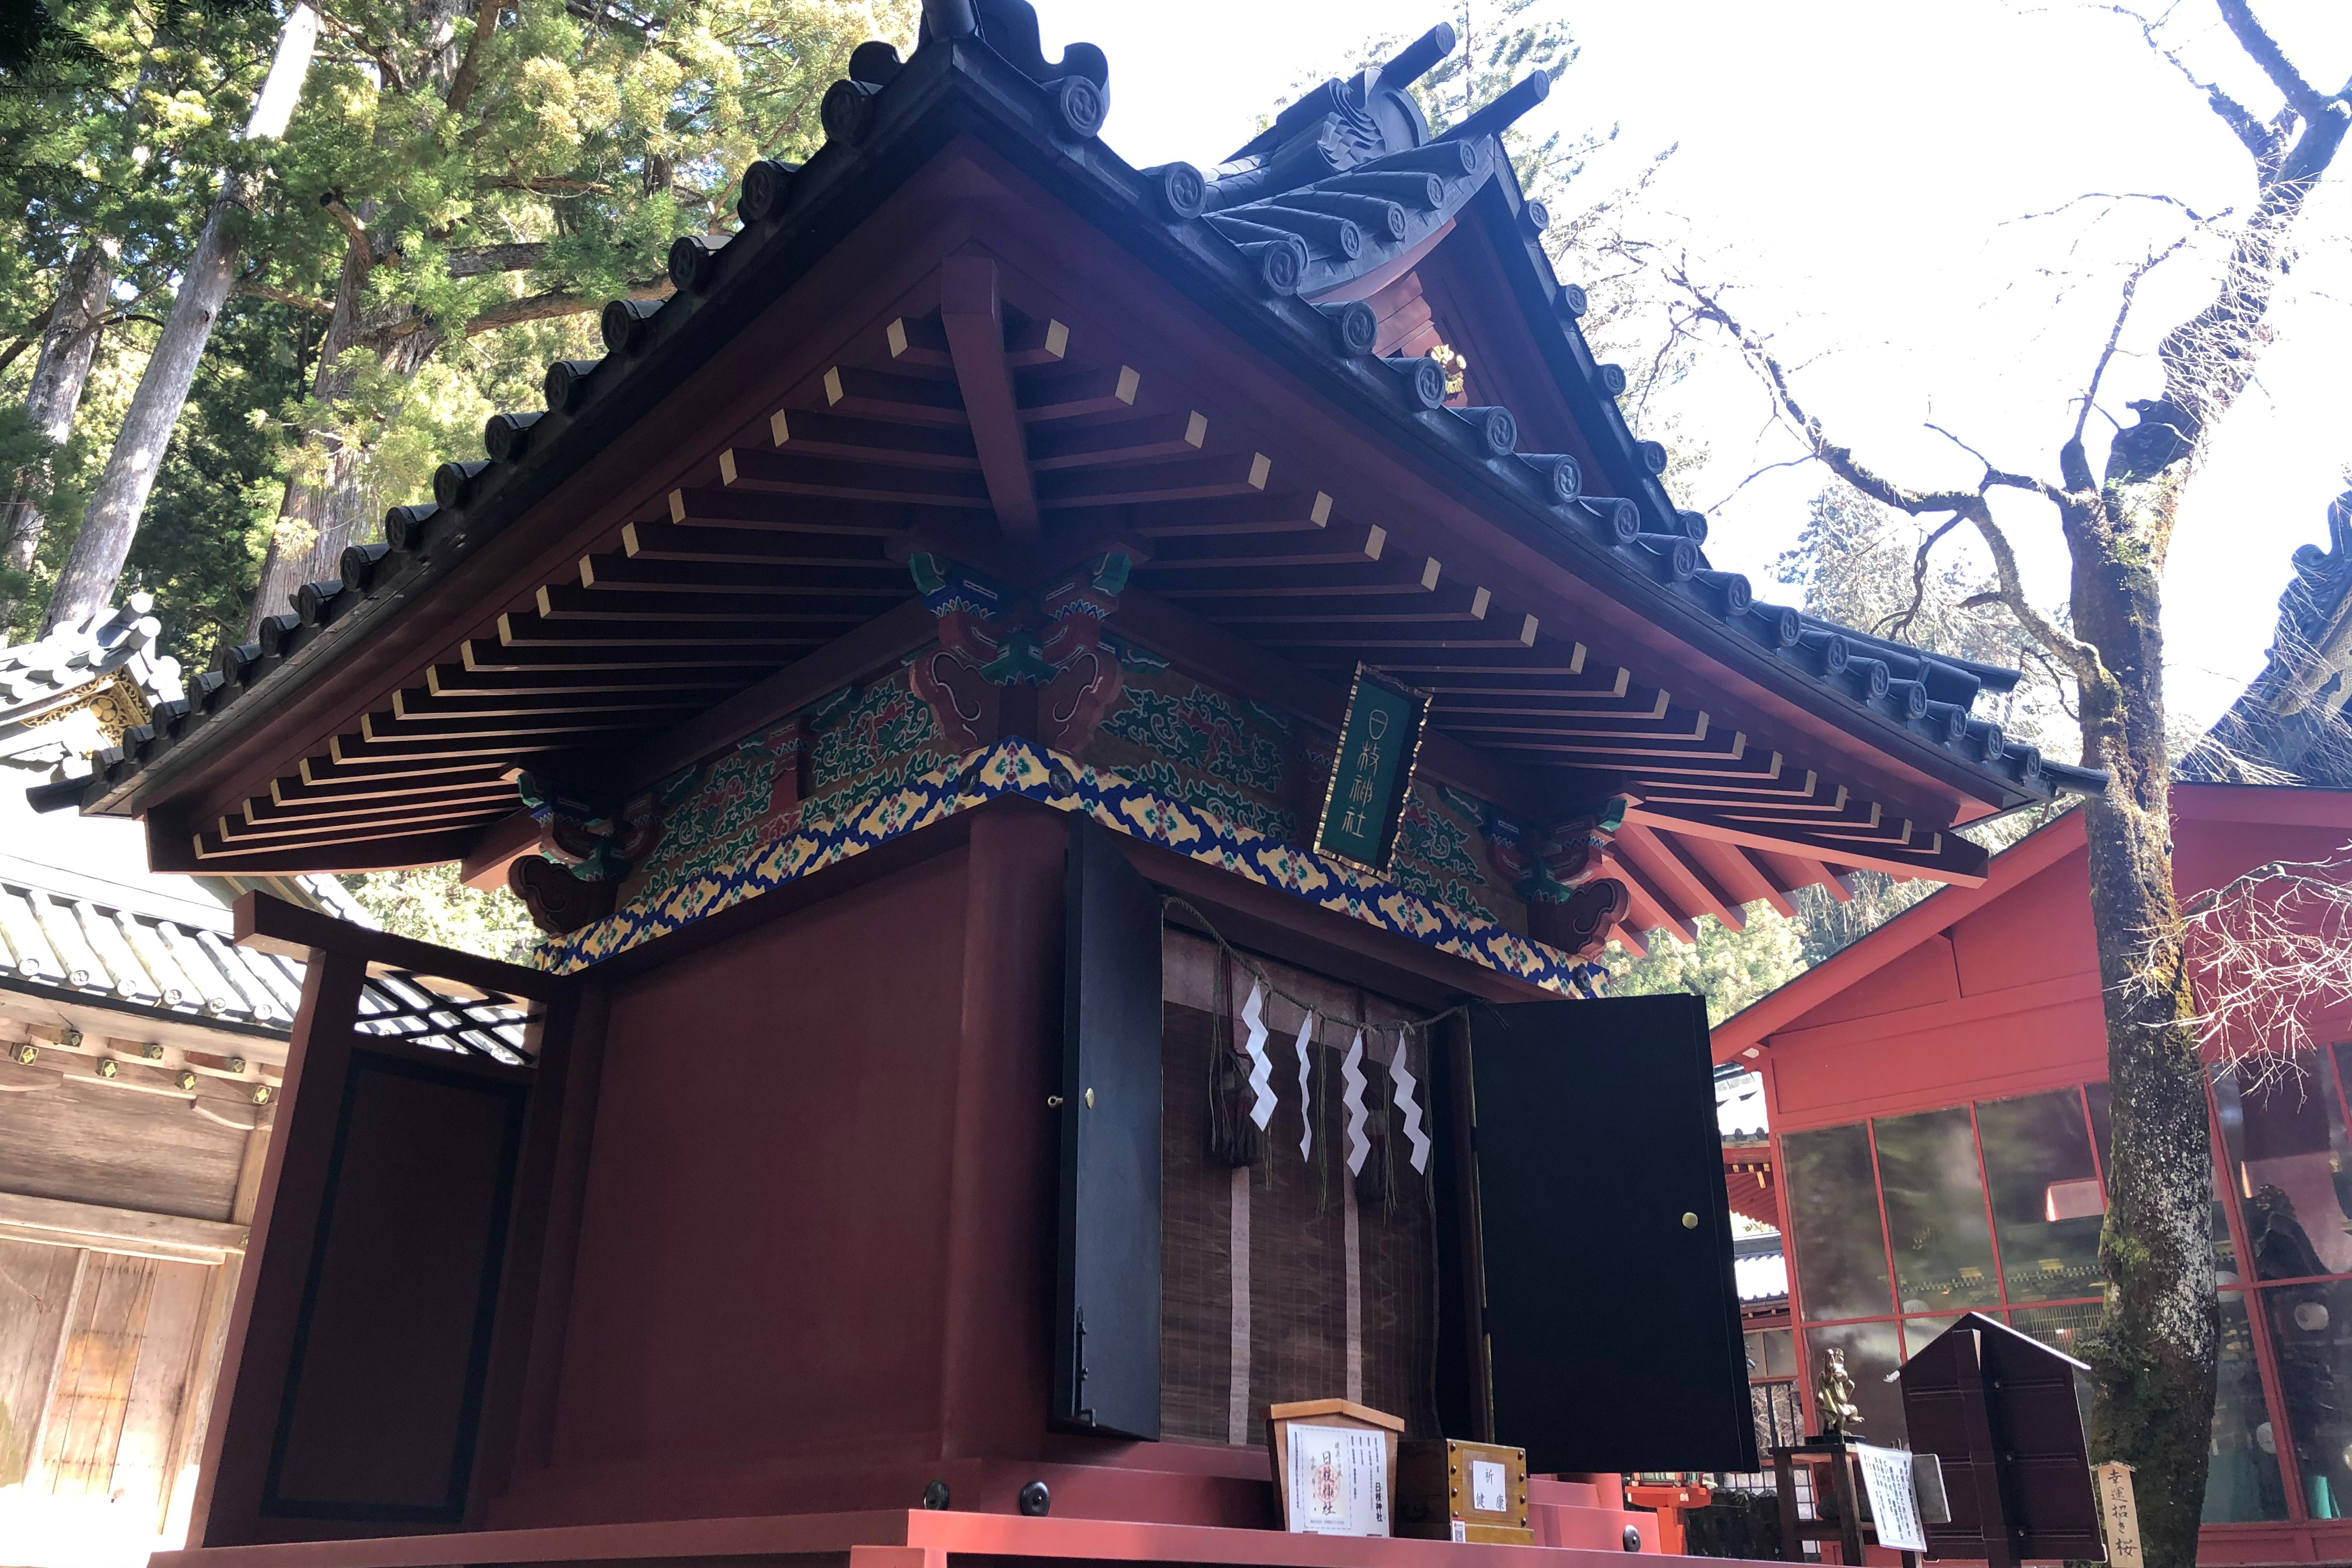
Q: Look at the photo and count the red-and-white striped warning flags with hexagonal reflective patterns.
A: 0